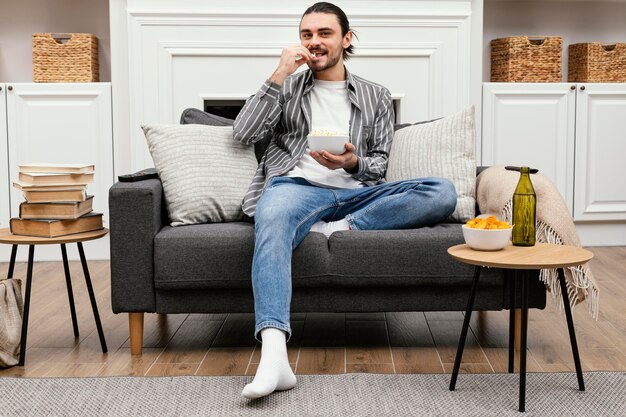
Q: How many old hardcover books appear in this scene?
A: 6